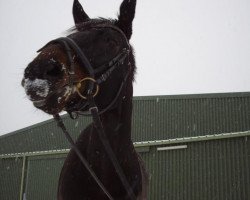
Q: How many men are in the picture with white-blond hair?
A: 0